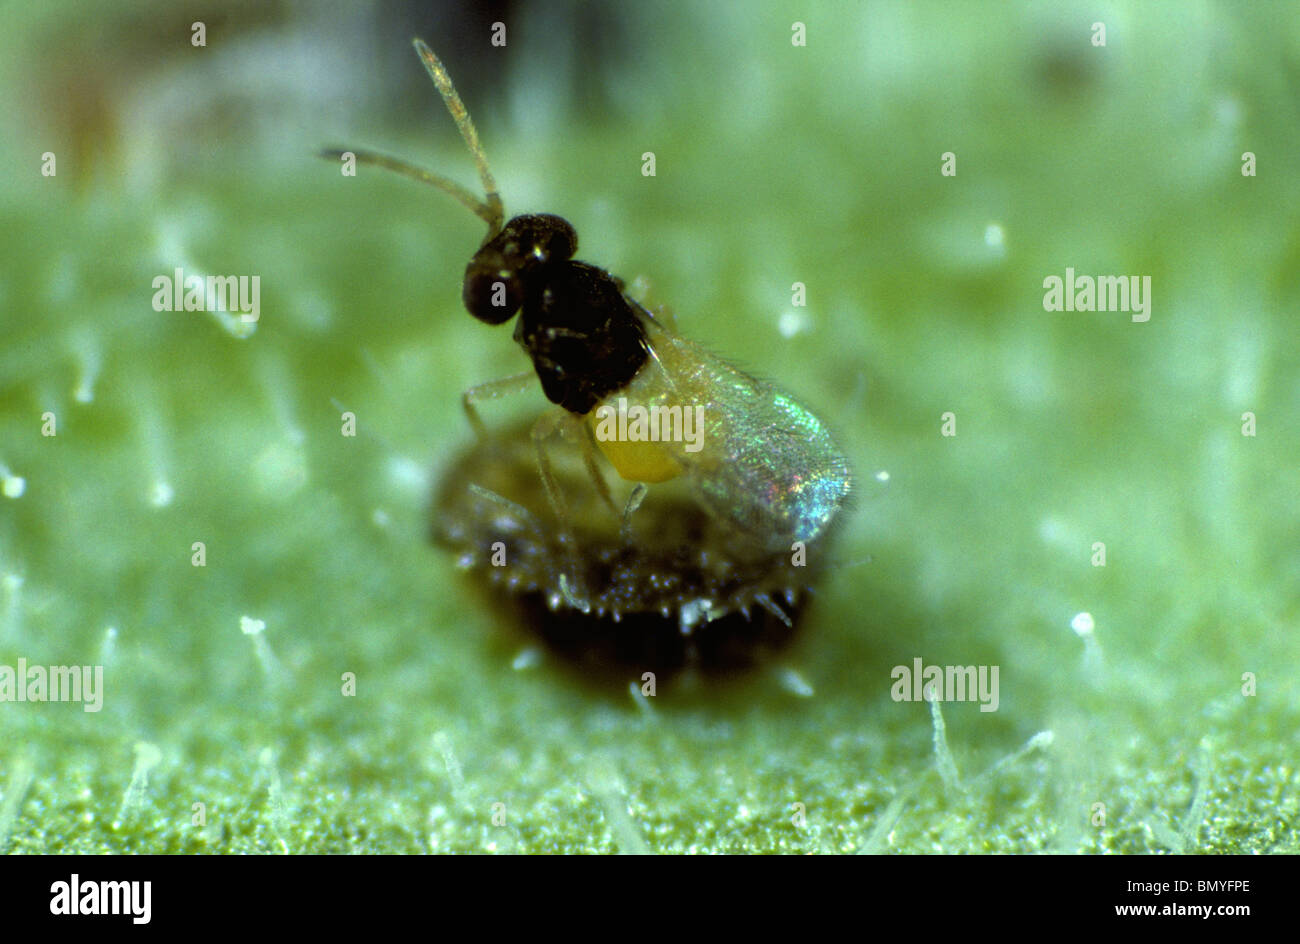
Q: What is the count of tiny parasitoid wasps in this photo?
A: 1